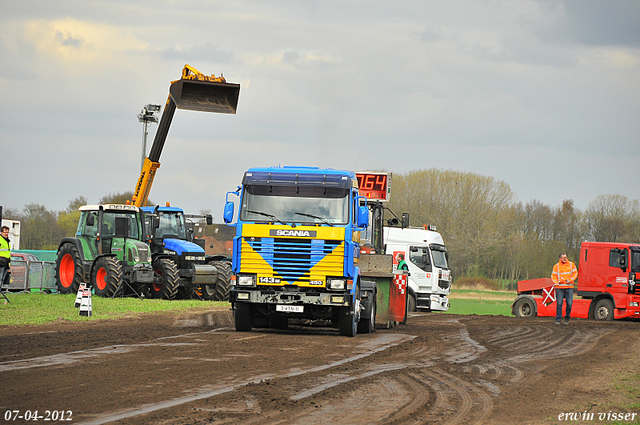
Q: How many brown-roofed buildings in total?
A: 1